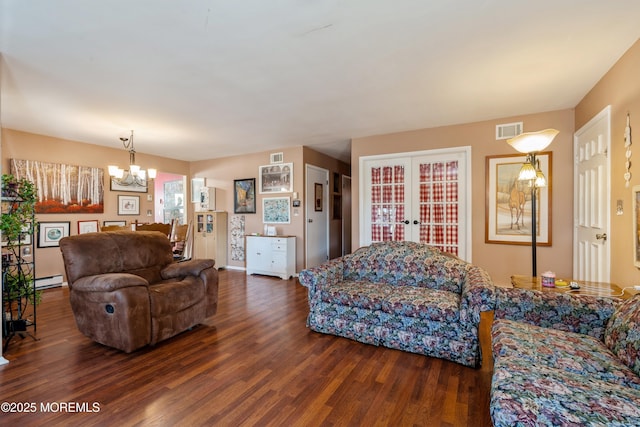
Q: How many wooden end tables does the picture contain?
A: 1